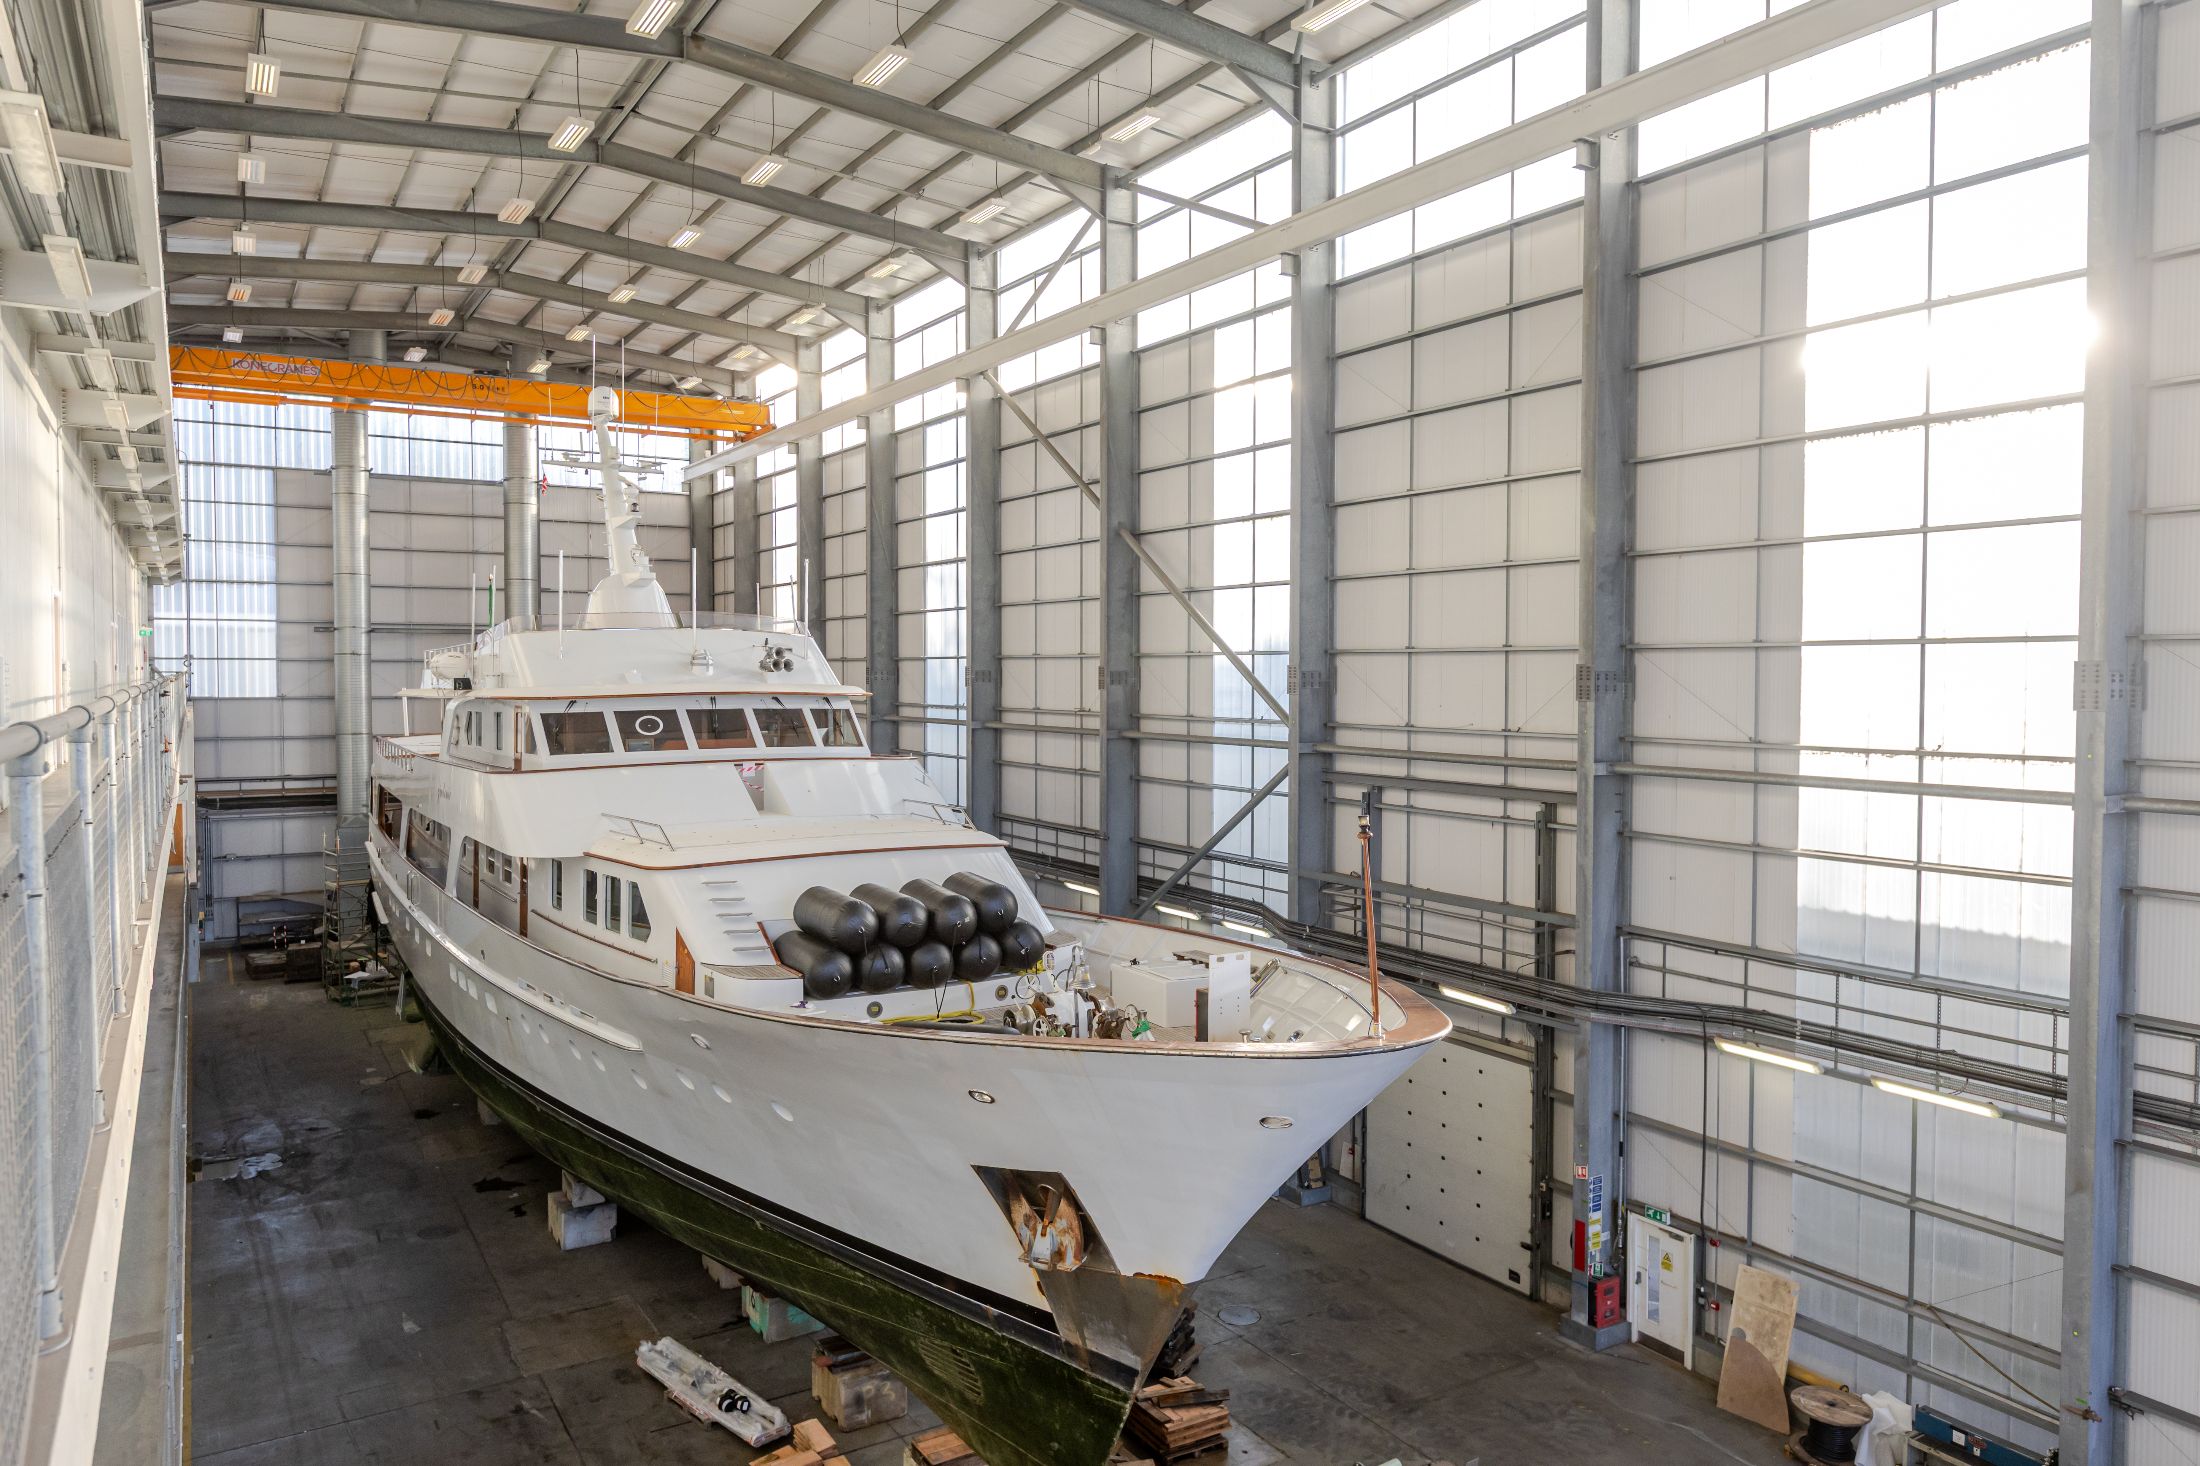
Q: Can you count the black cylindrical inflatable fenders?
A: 9